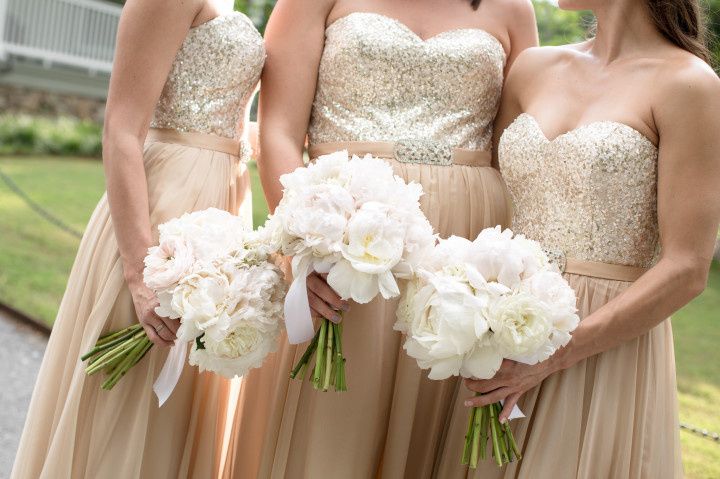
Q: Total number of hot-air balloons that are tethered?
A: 0